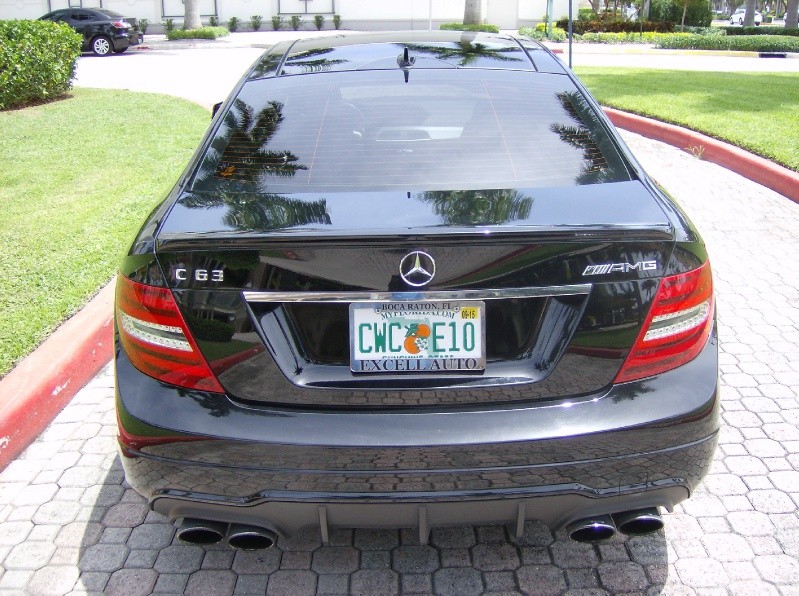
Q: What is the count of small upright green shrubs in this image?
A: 9